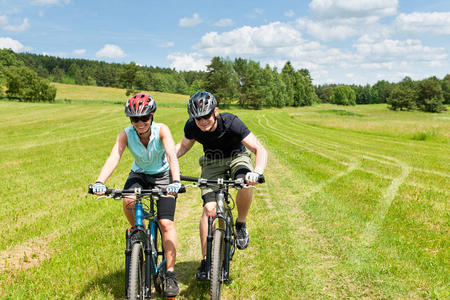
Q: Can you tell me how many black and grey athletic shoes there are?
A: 3